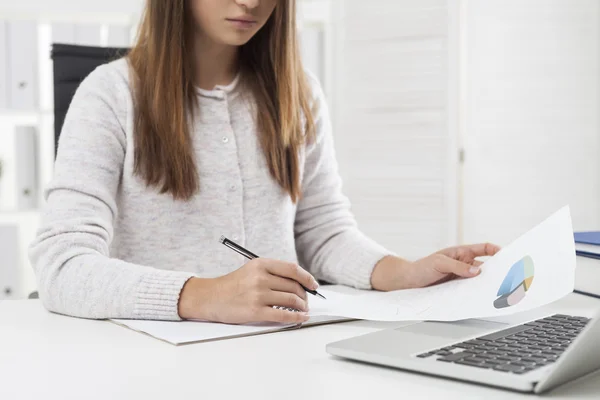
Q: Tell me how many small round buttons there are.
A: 3